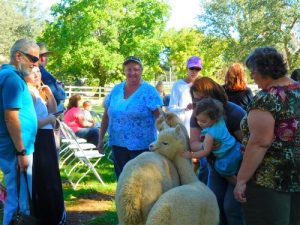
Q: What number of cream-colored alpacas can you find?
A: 2